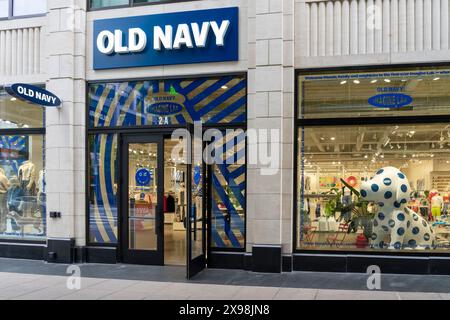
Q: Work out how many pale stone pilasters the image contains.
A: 2